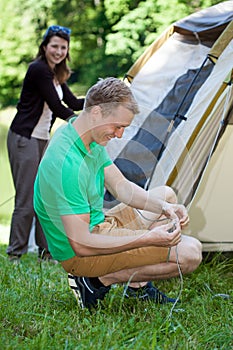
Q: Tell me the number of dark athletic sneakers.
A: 2